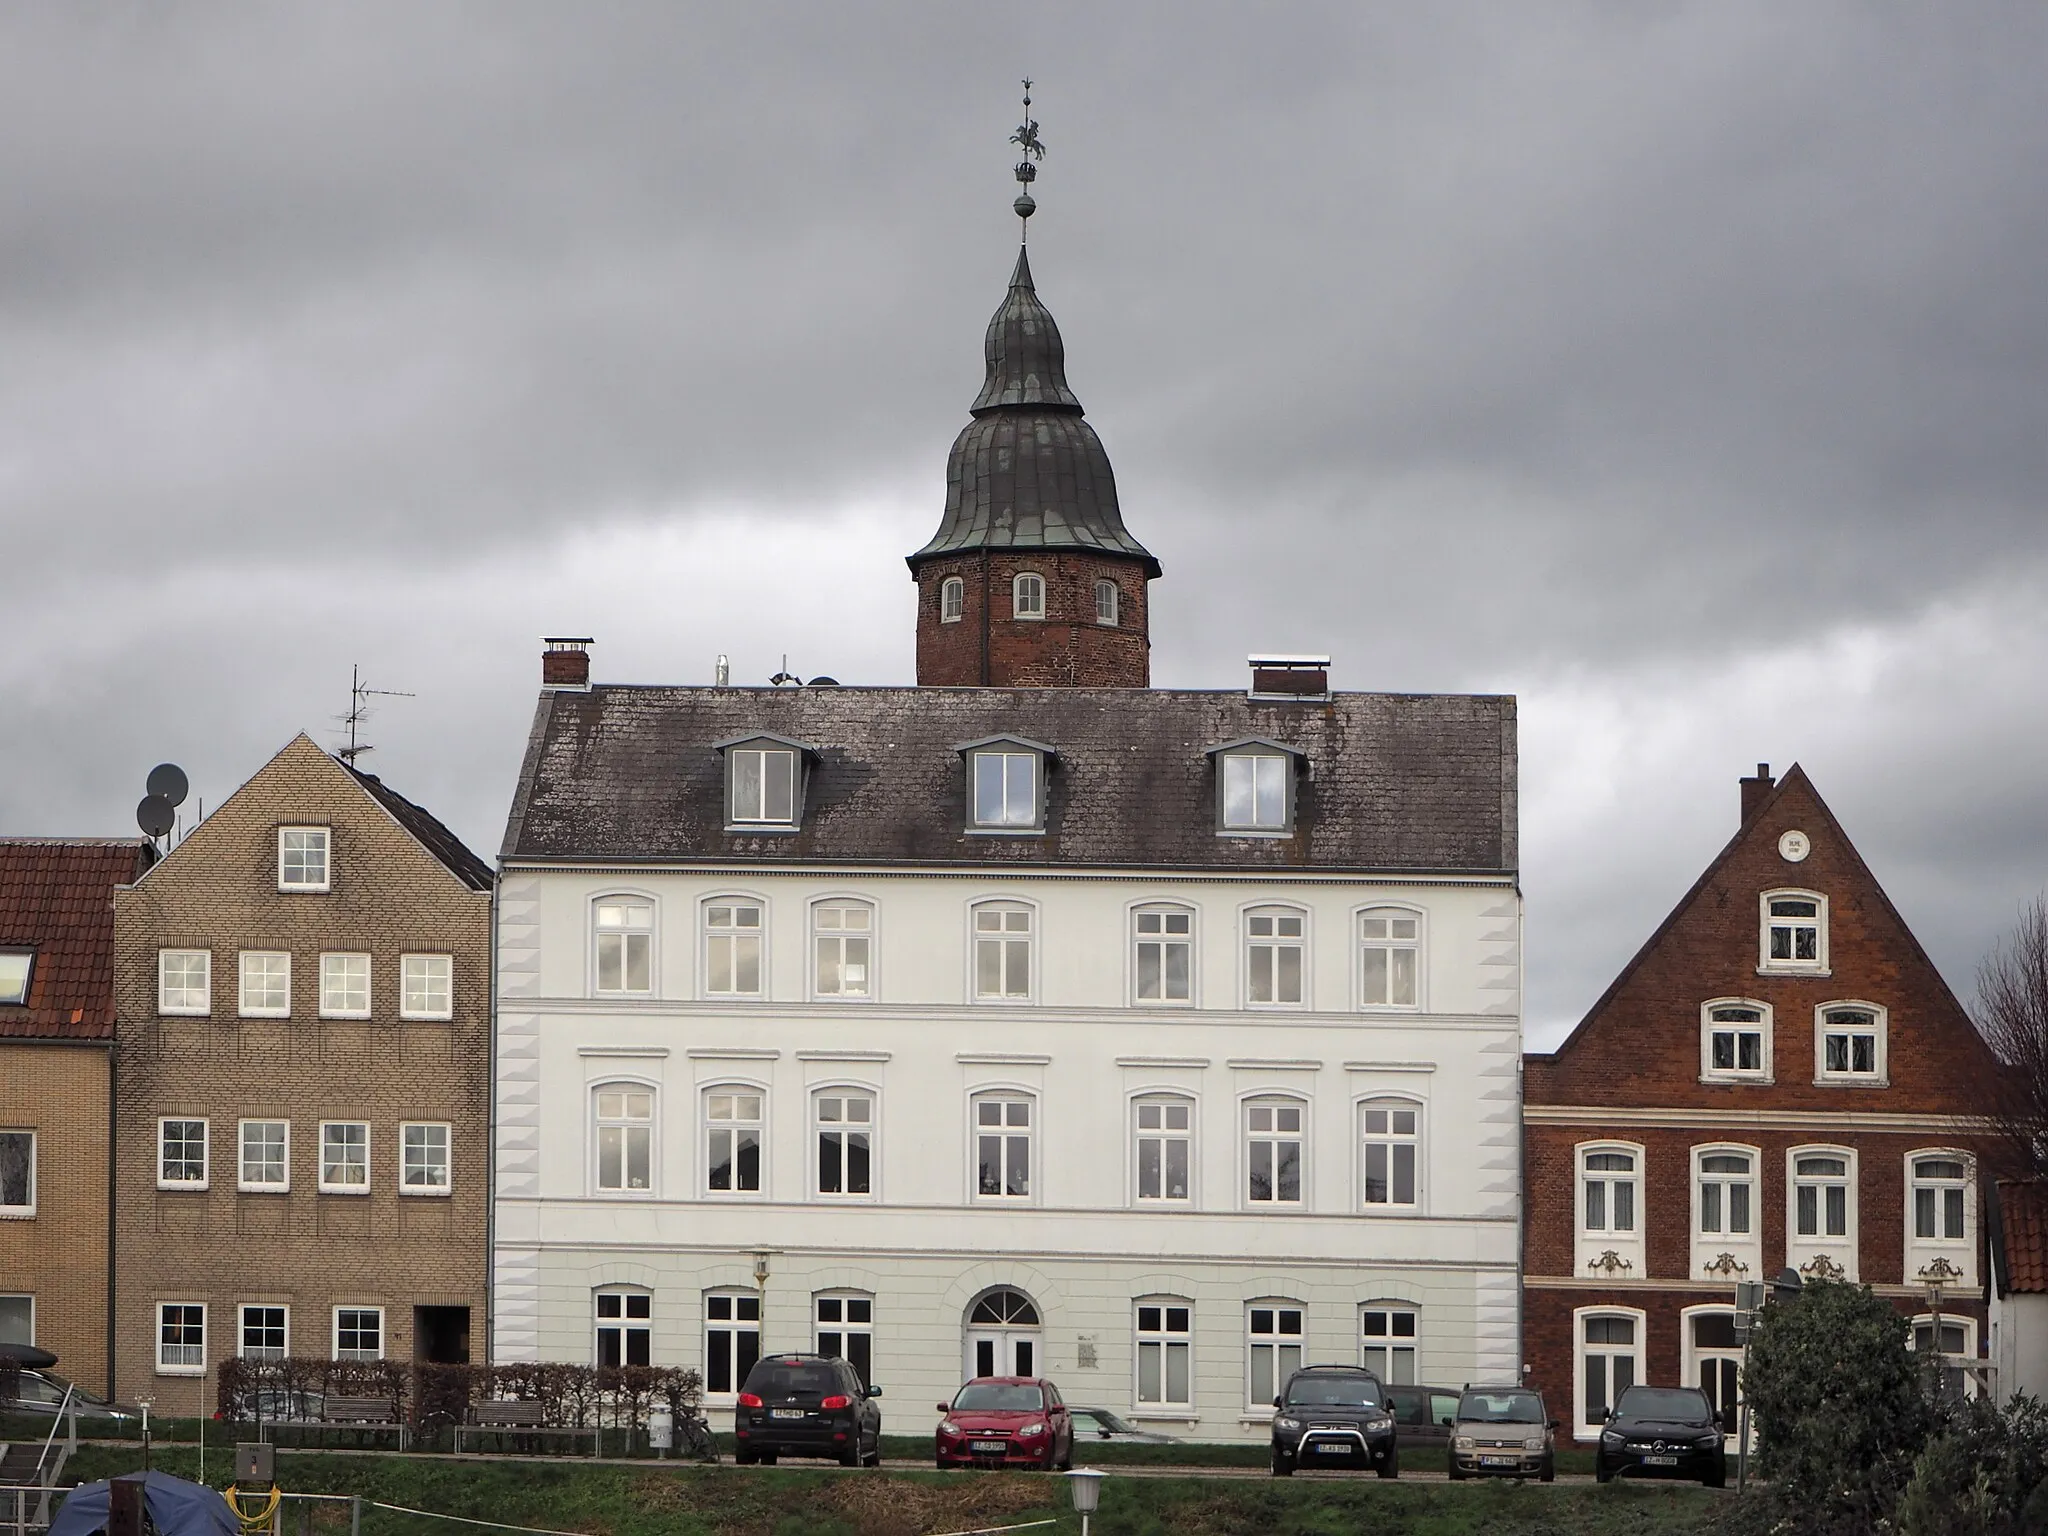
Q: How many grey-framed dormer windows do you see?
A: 3